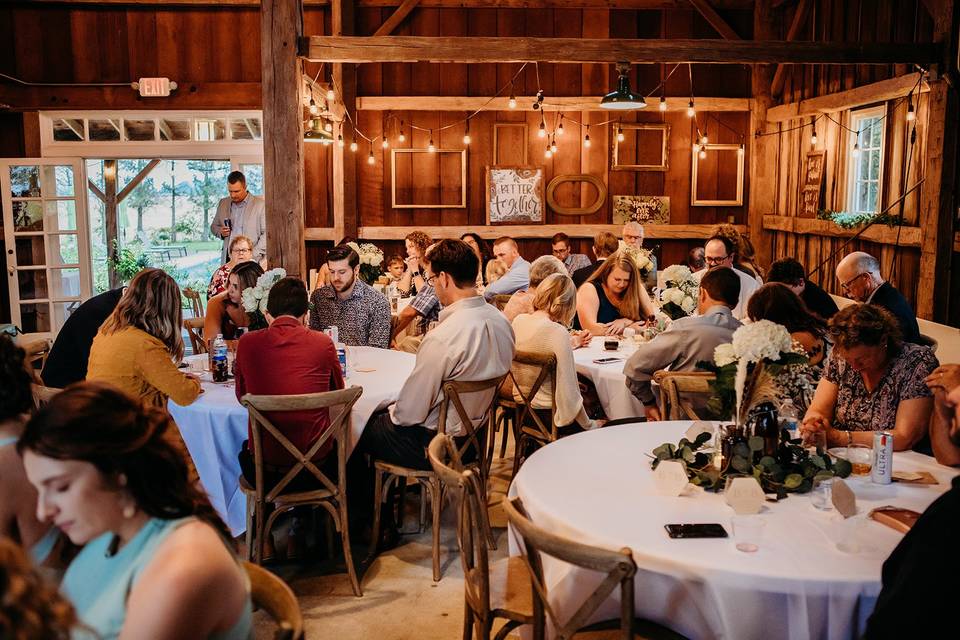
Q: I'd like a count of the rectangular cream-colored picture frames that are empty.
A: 3